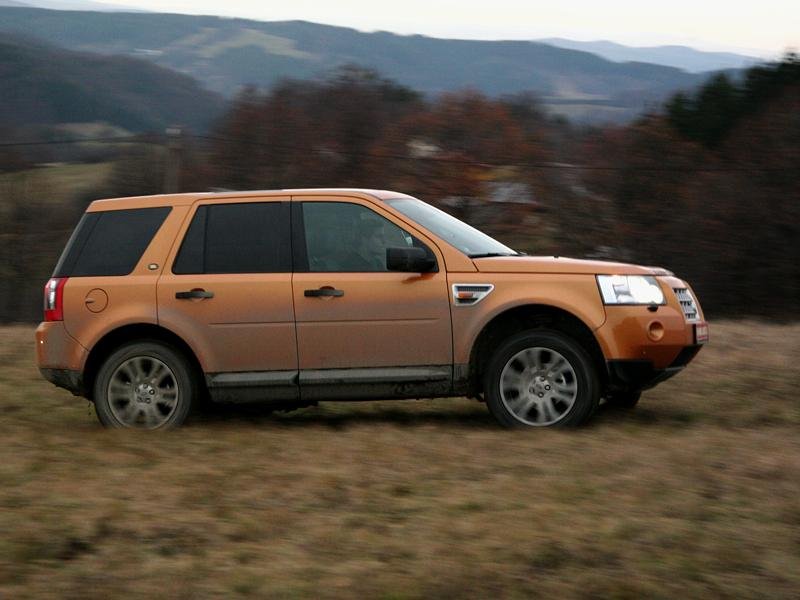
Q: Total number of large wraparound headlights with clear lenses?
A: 1